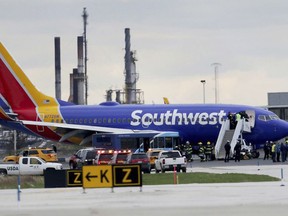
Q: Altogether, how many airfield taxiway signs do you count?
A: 3